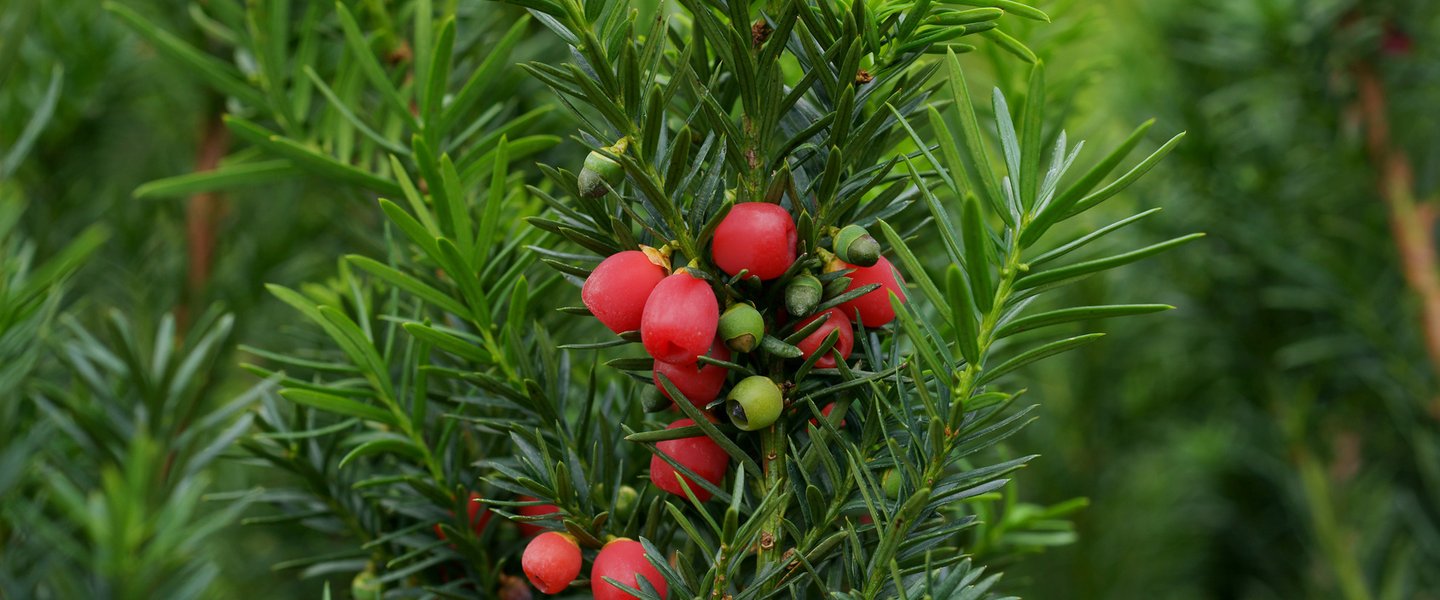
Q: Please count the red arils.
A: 12